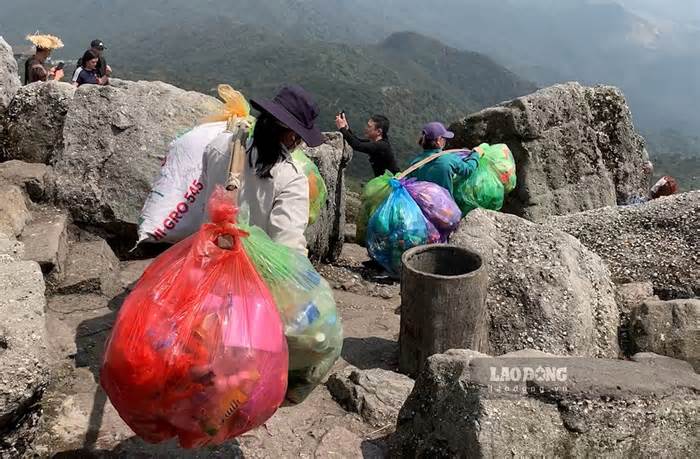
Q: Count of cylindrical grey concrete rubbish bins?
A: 1